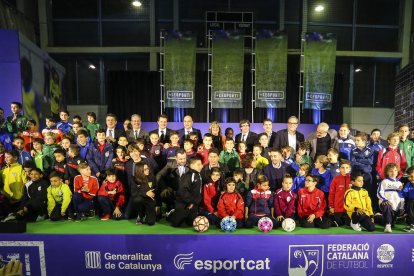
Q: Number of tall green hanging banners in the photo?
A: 4